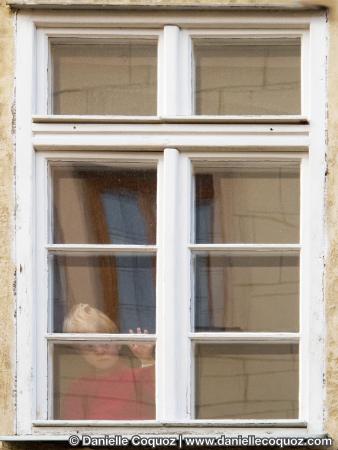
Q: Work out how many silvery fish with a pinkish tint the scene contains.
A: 0